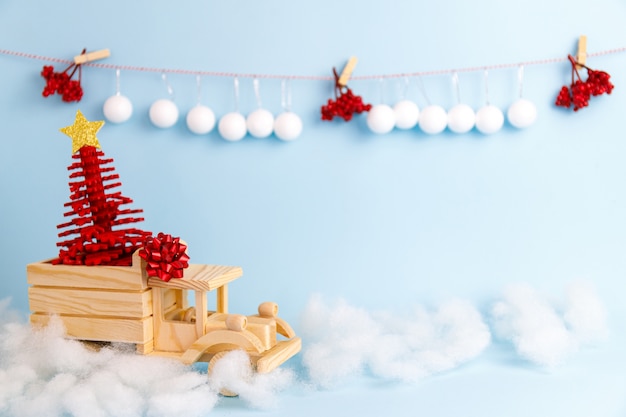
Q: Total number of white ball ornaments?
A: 12